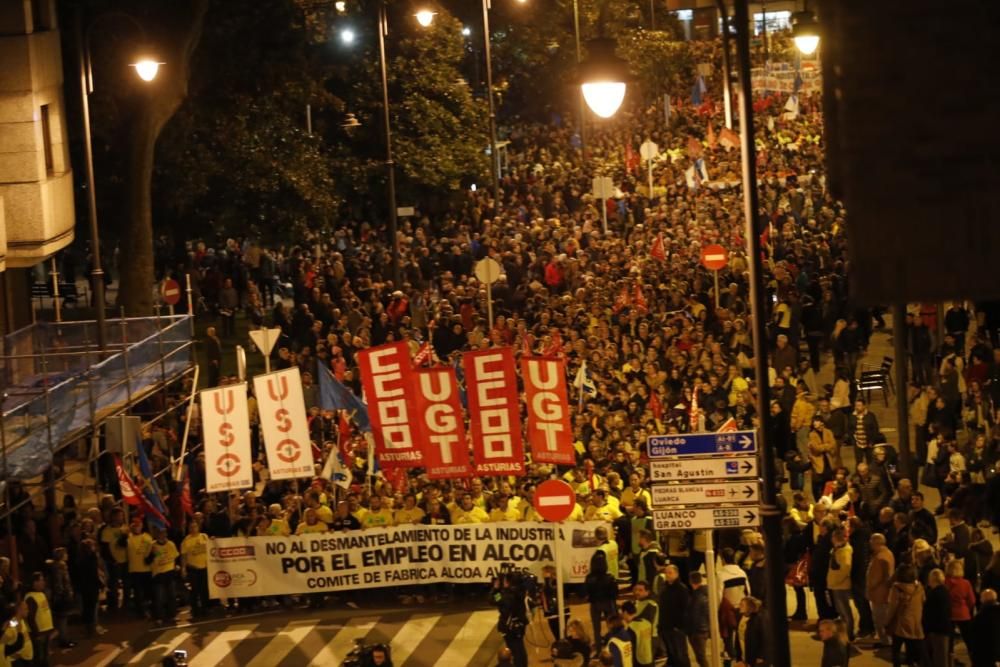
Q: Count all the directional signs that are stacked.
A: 4